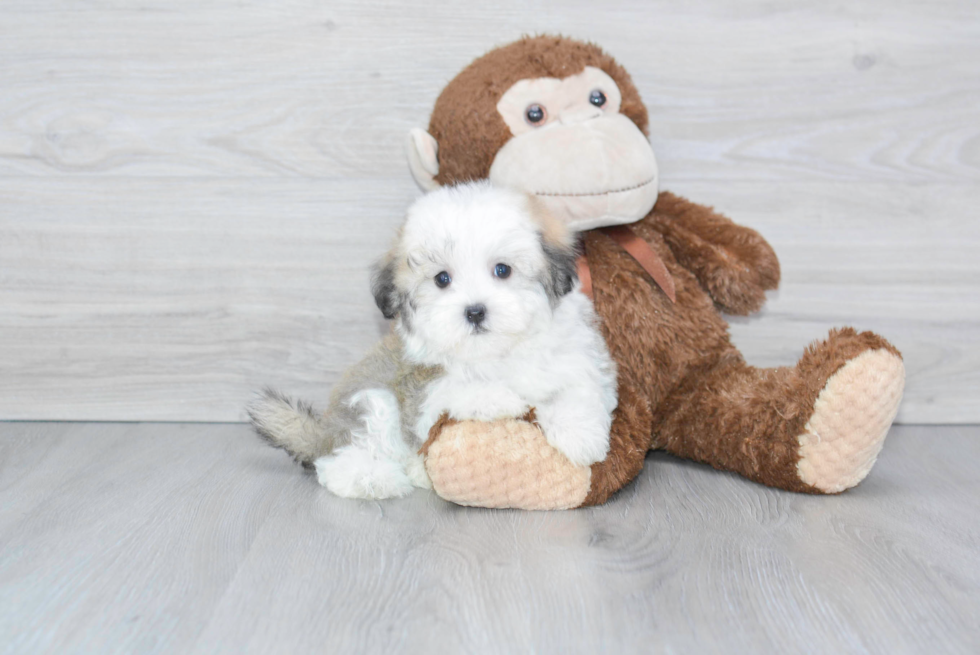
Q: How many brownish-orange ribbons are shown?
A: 2